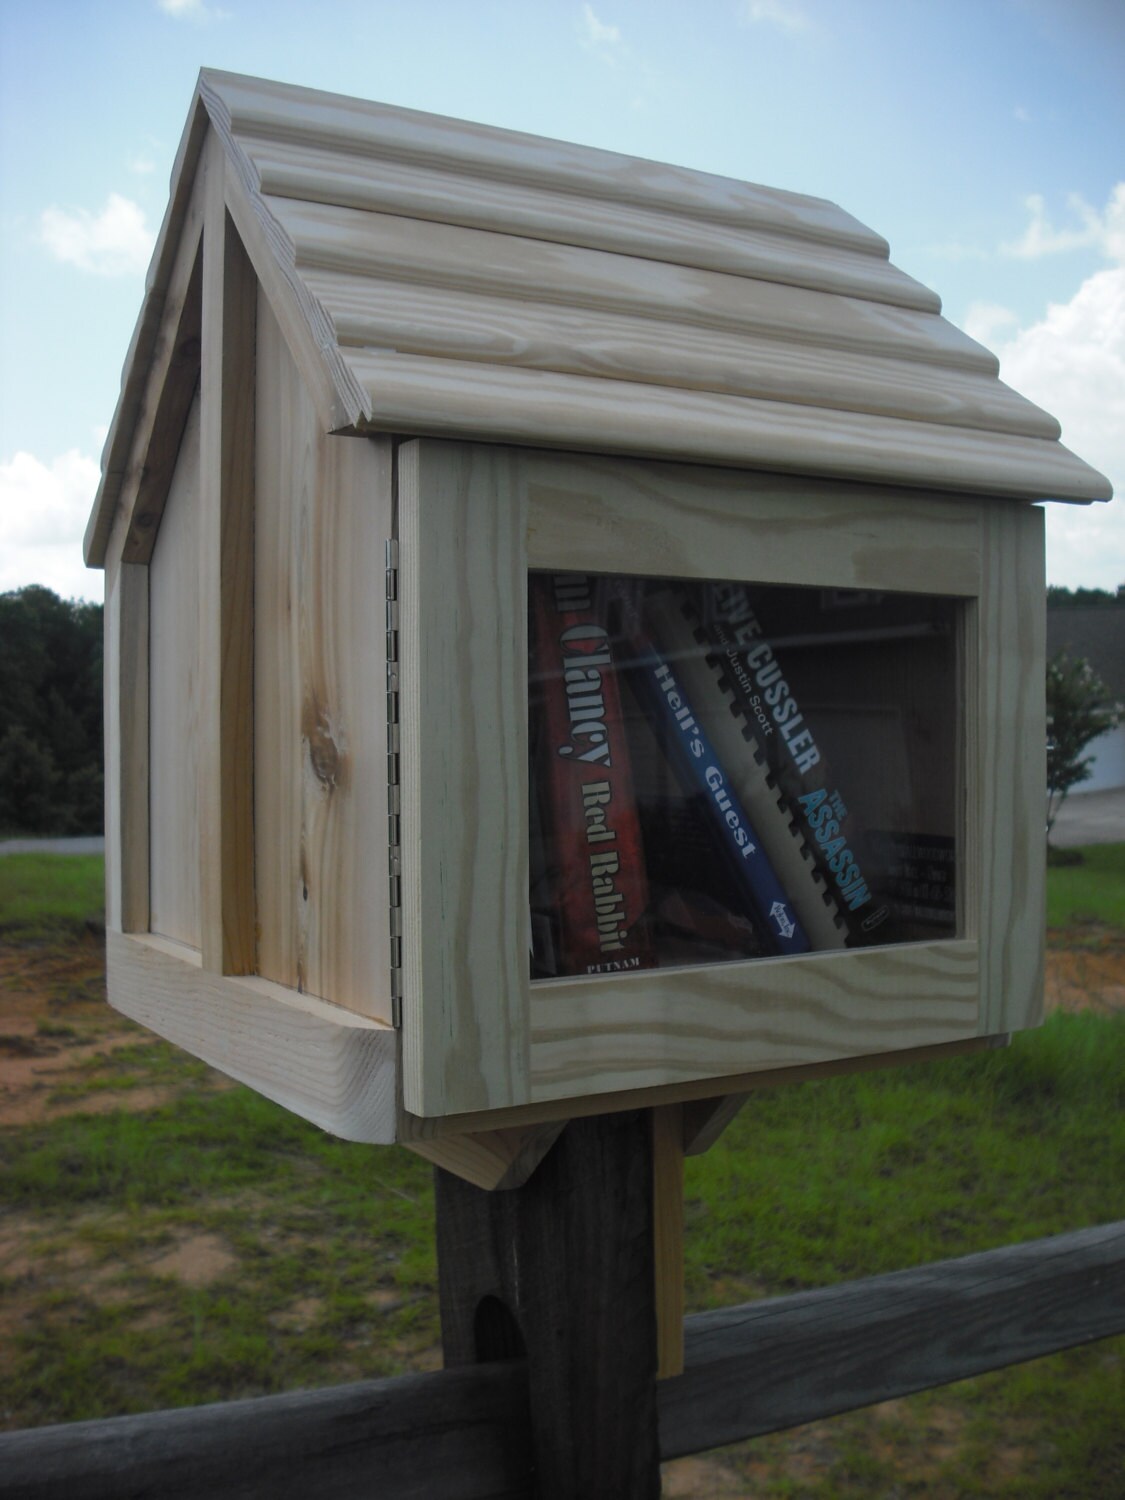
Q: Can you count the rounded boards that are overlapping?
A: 5